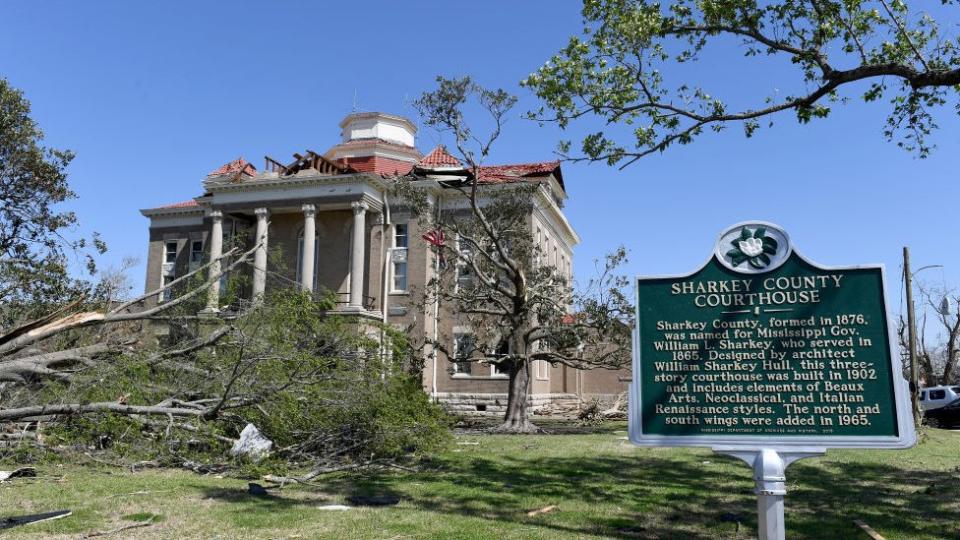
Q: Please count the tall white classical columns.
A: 4